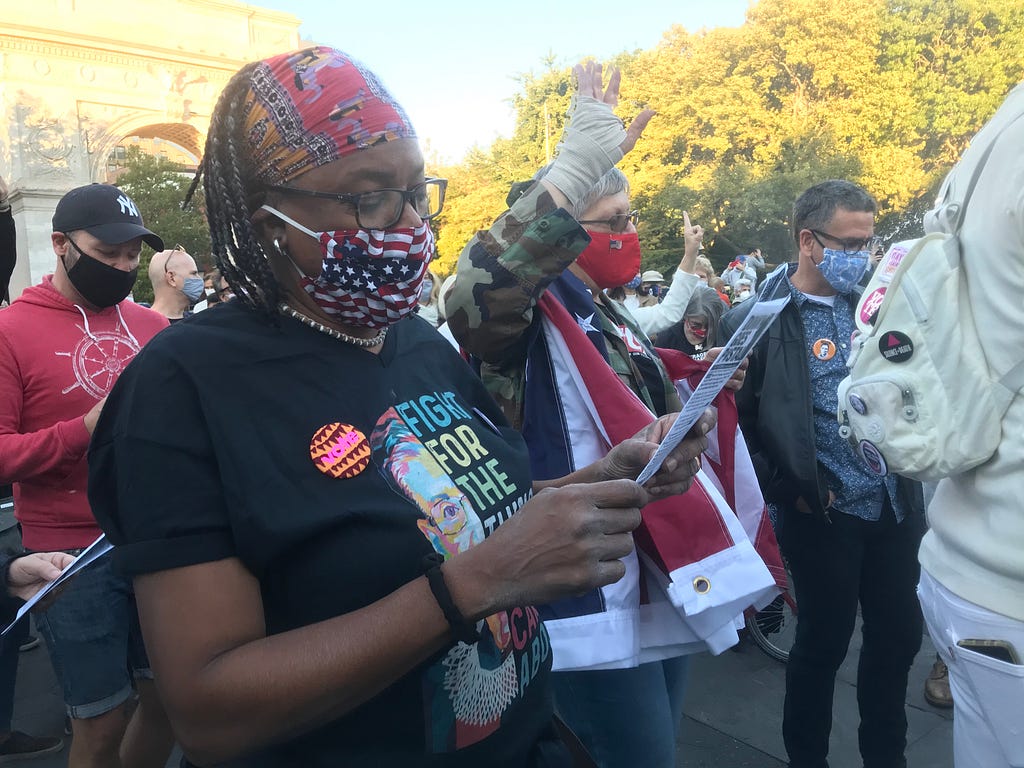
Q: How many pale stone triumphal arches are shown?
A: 1